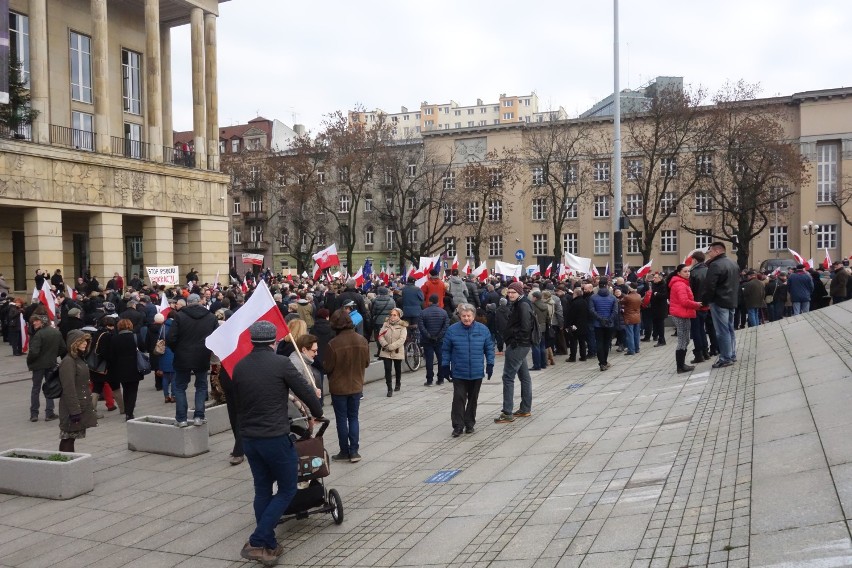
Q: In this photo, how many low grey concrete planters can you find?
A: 3